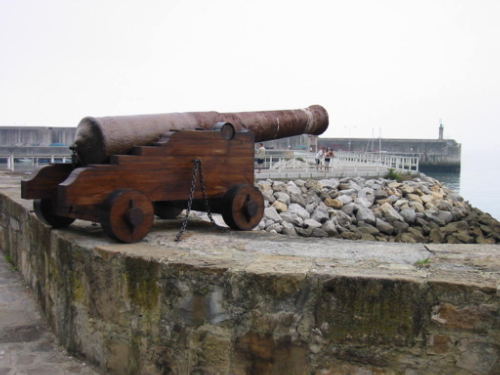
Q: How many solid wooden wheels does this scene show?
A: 4